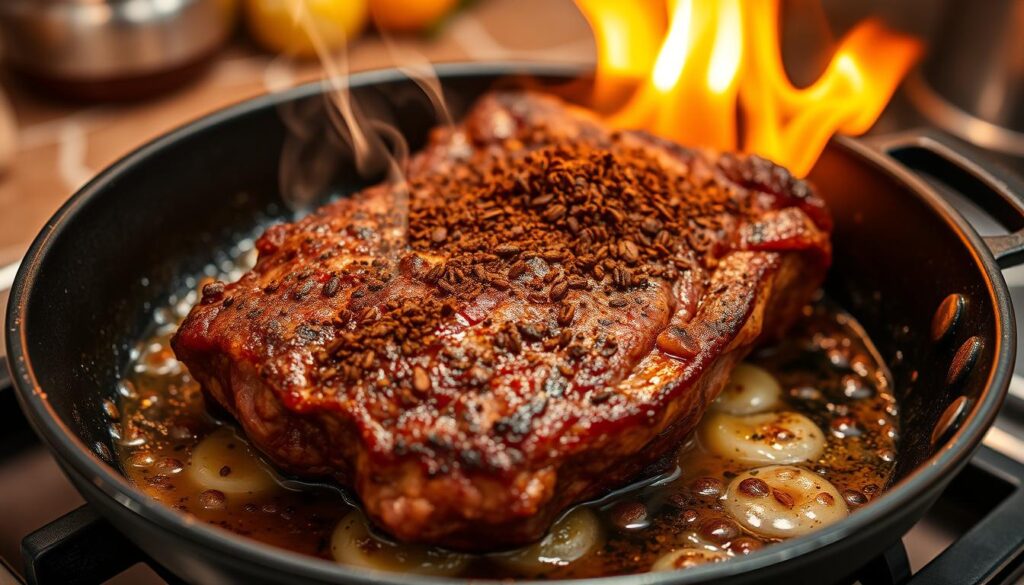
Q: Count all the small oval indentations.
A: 3